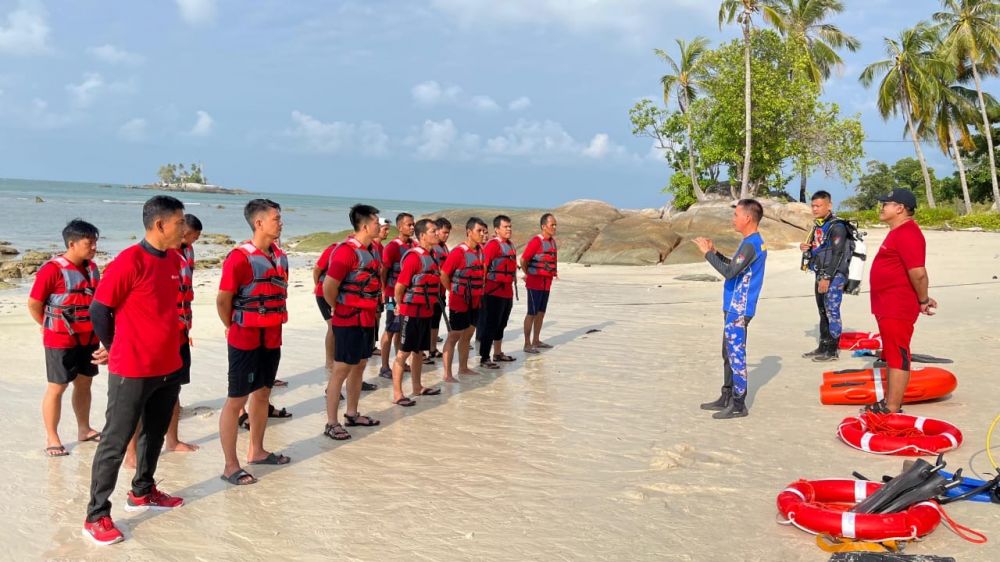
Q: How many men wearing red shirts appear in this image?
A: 15